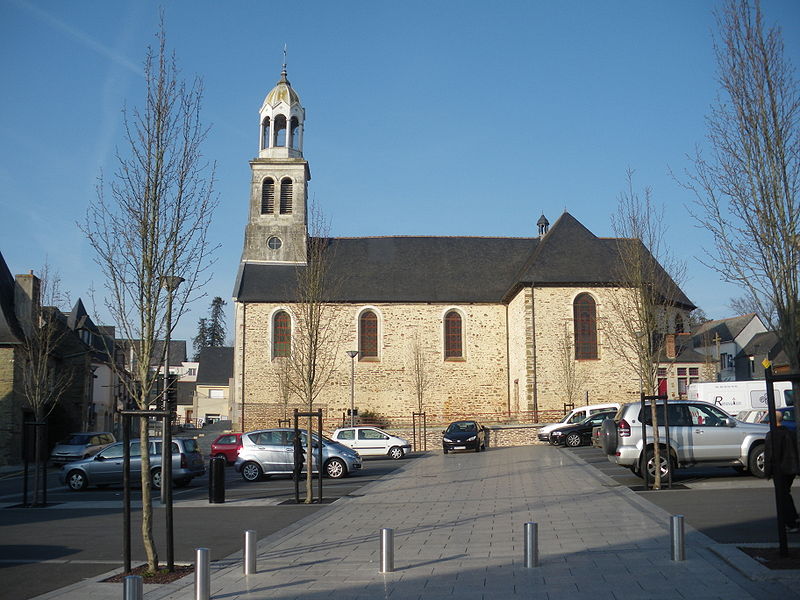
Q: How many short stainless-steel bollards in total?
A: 6